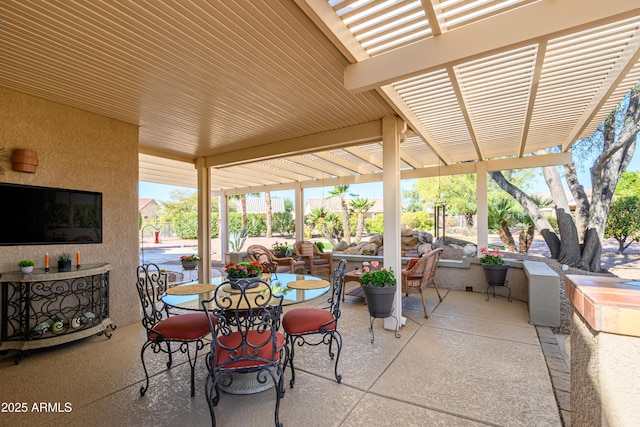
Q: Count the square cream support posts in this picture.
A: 5